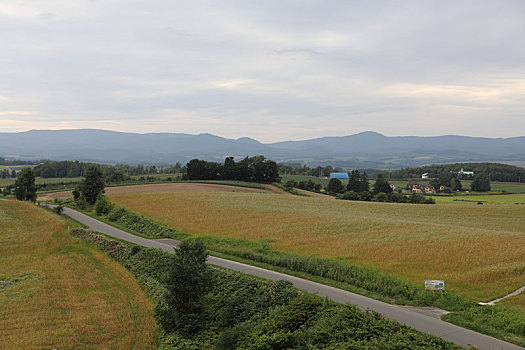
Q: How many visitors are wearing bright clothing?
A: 0